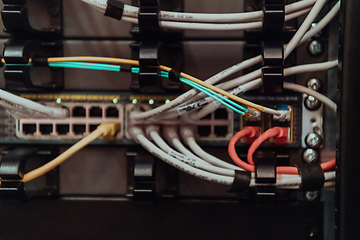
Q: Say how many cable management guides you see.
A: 9